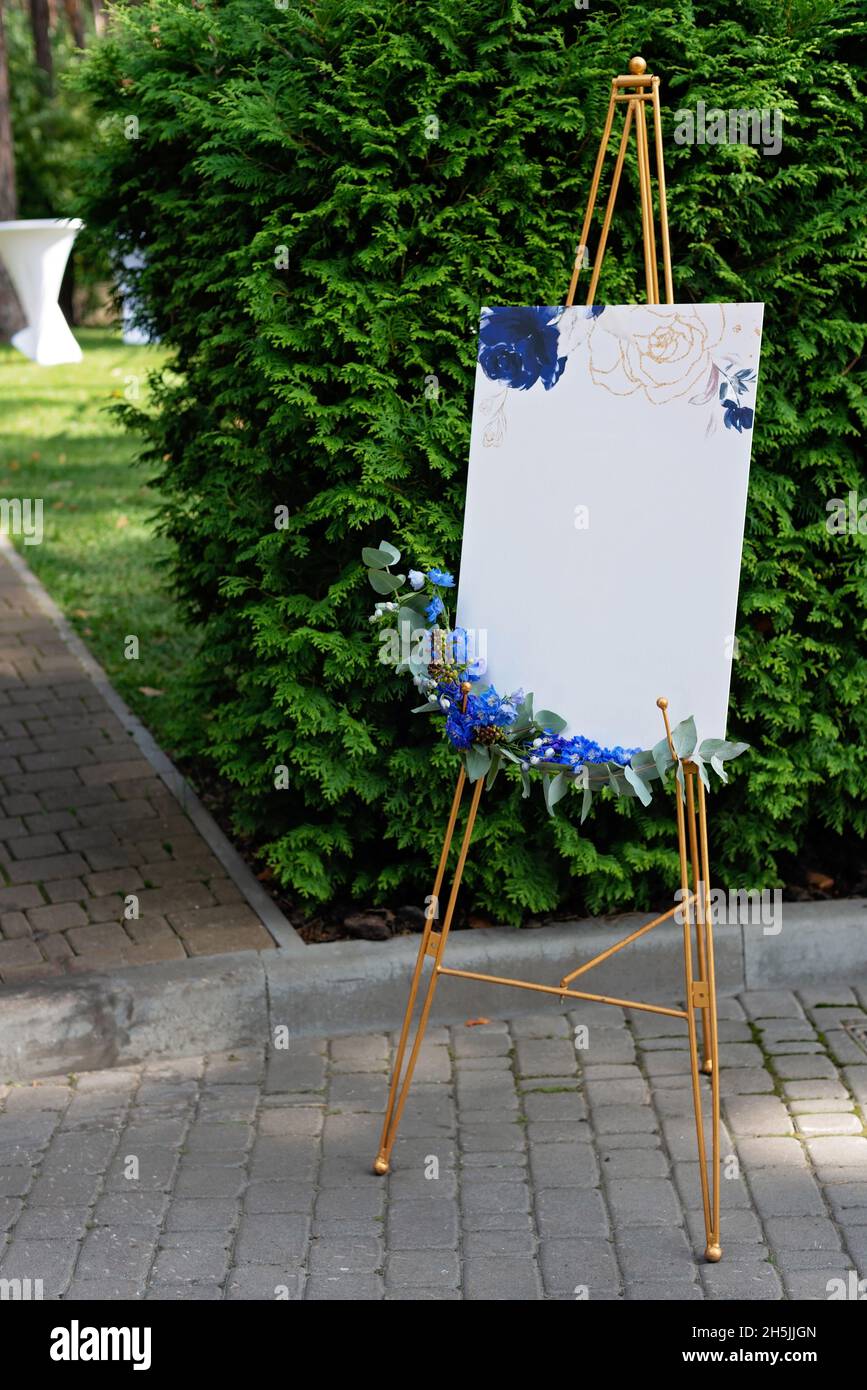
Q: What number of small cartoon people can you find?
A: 0